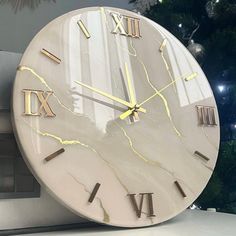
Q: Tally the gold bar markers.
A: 8